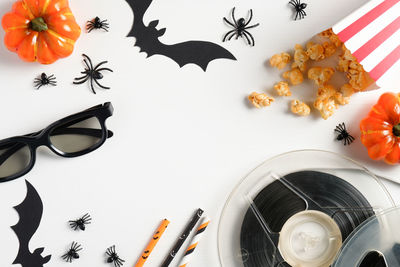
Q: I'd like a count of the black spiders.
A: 9